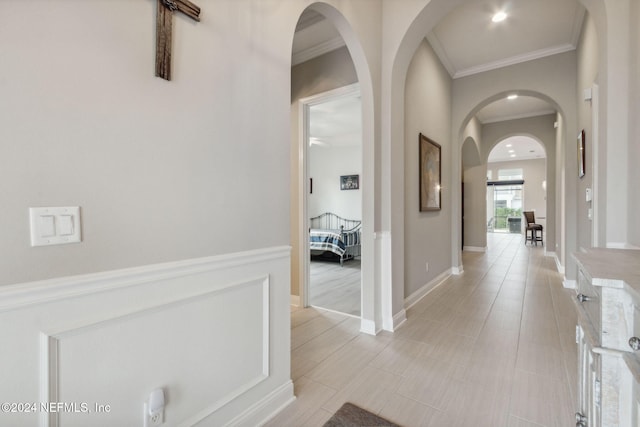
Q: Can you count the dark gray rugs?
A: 1